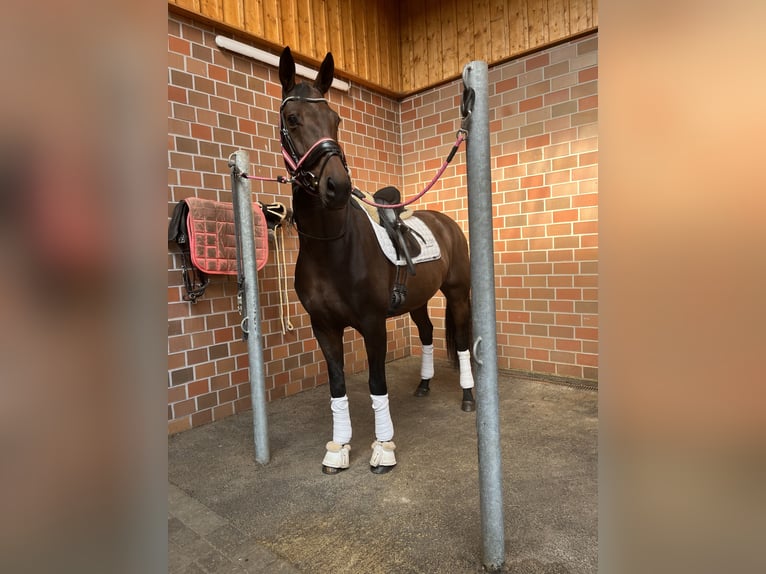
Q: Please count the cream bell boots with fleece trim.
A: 2